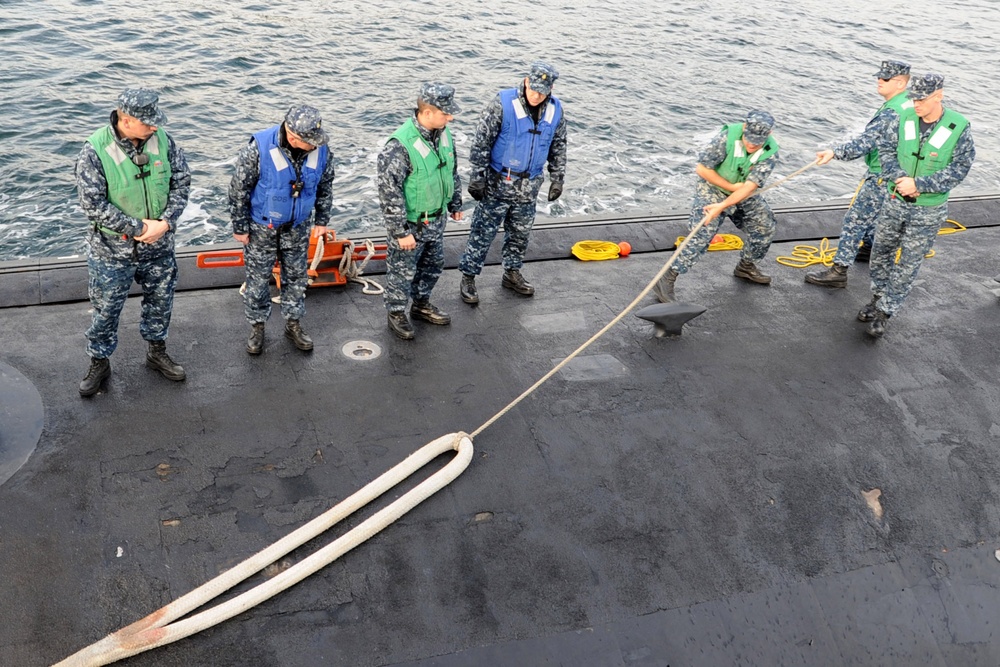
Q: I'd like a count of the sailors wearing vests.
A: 7